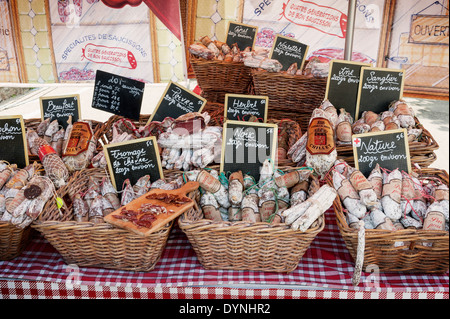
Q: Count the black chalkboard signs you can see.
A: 12